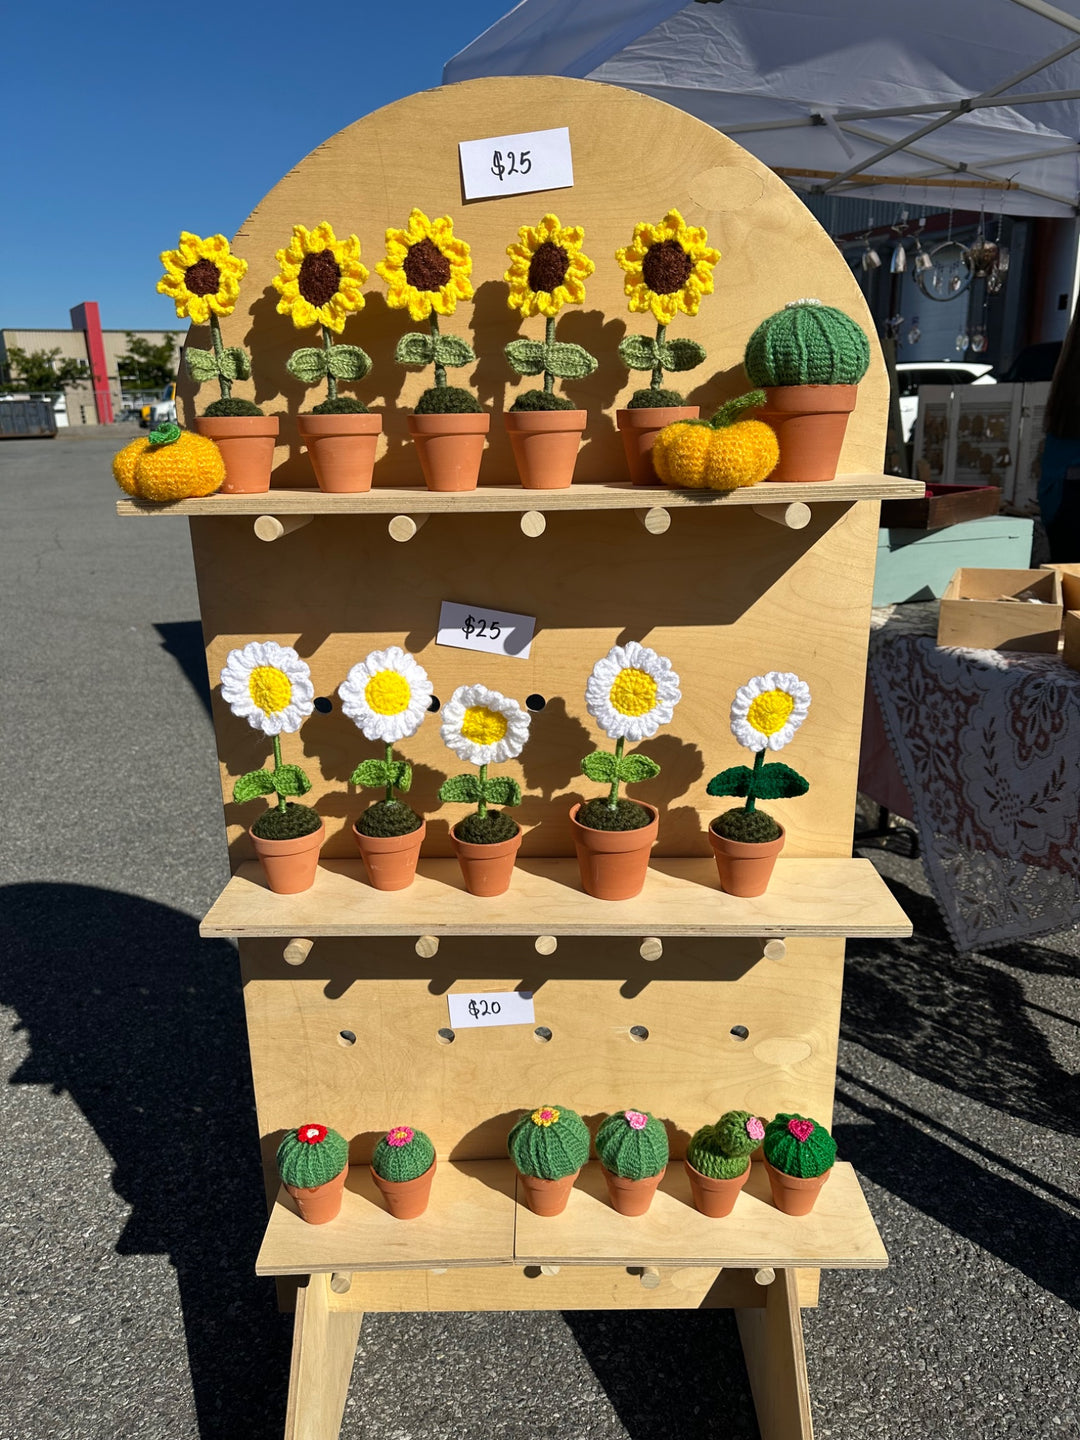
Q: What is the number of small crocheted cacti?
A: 6